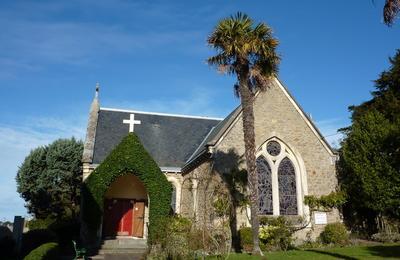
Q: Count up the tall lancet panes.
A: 2